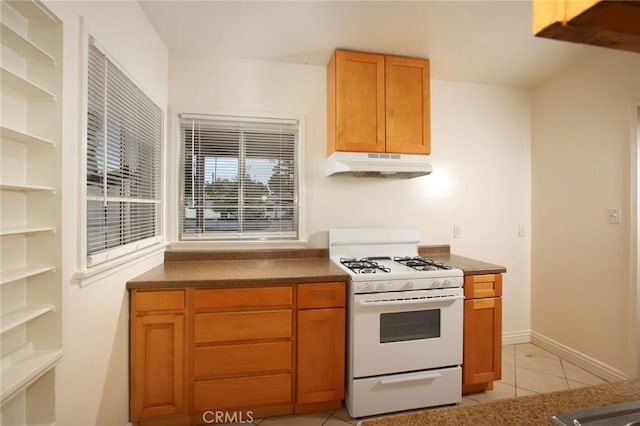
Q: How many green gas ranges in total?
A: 0